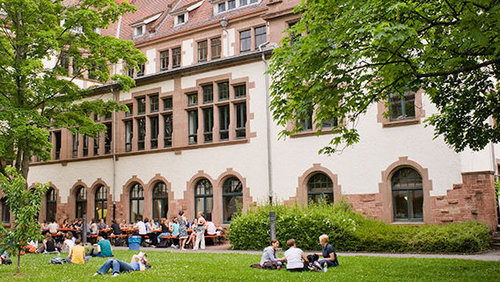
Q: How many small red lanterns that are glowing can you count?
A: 0